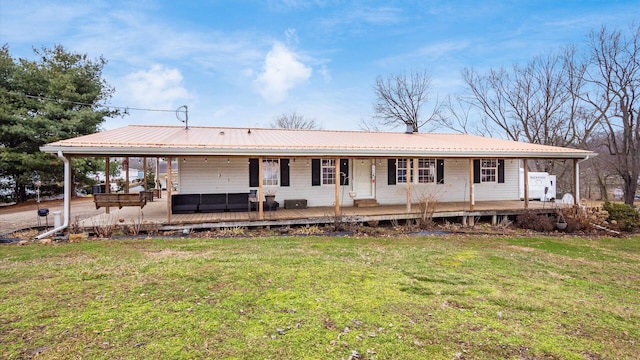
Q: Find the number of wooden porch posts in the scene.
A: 12